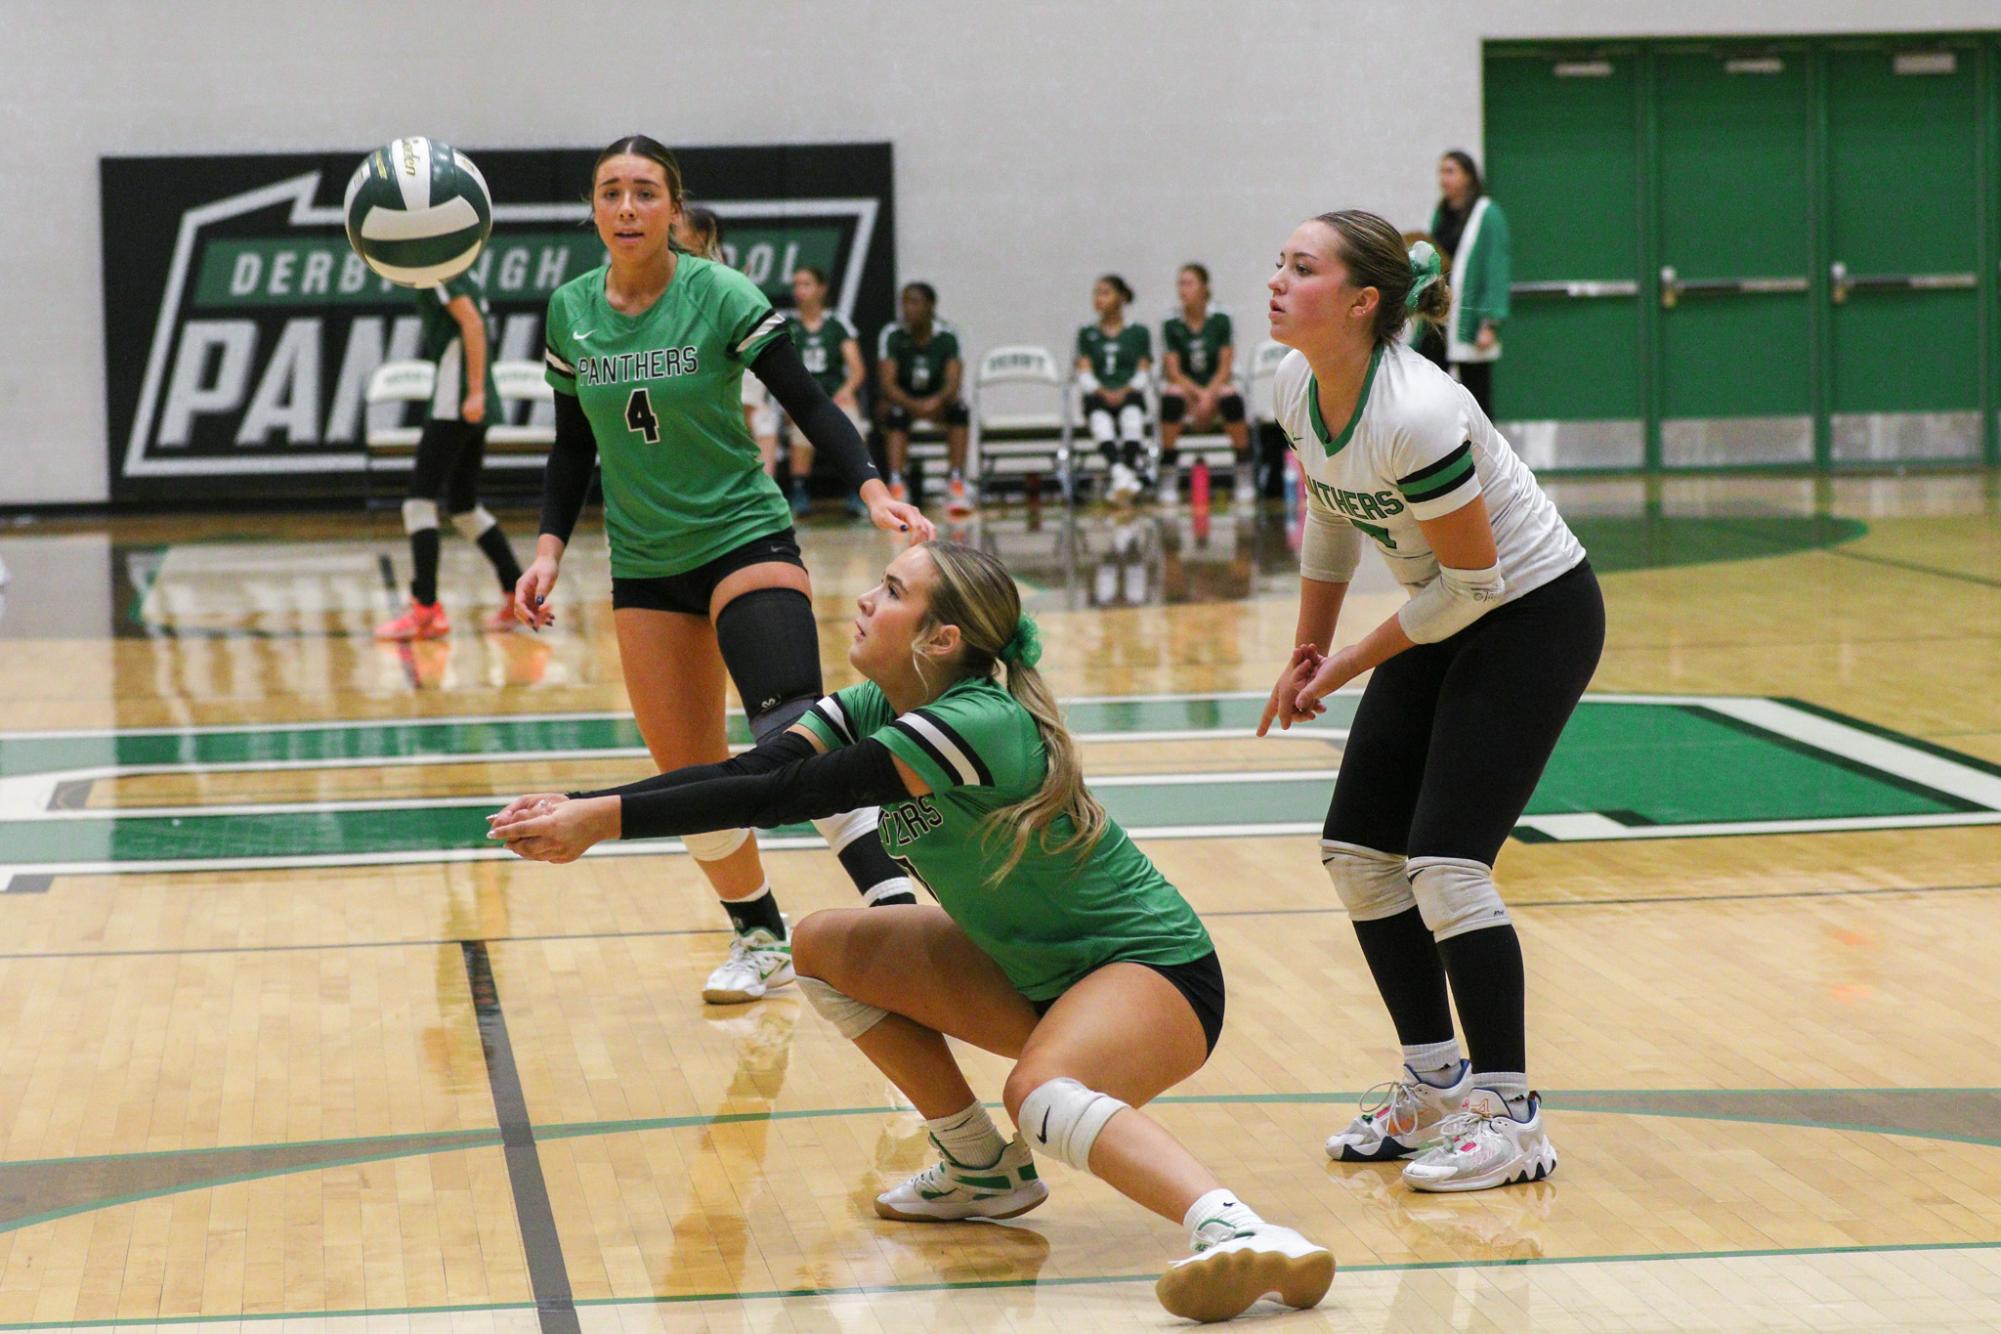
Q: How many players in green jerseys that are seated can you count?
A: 4